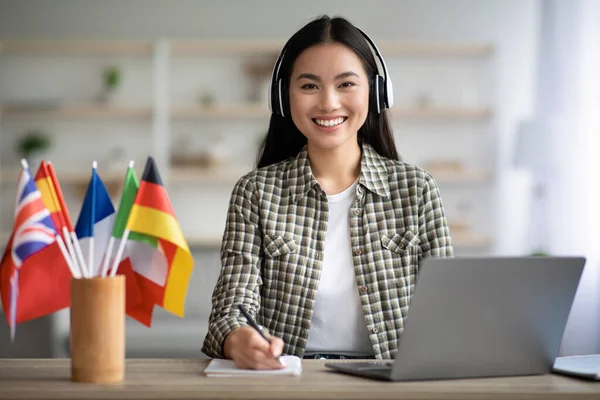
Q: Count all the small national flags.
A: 6